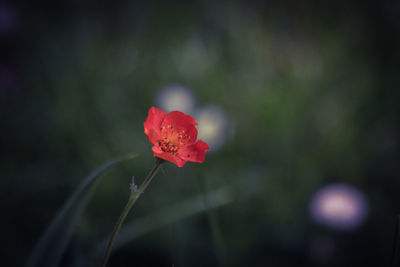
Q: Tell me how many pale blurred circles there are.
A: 3